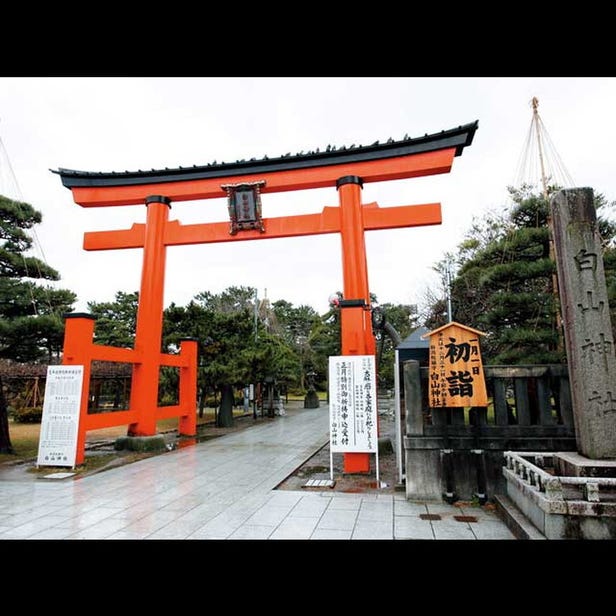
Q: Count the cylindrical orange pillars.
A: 2